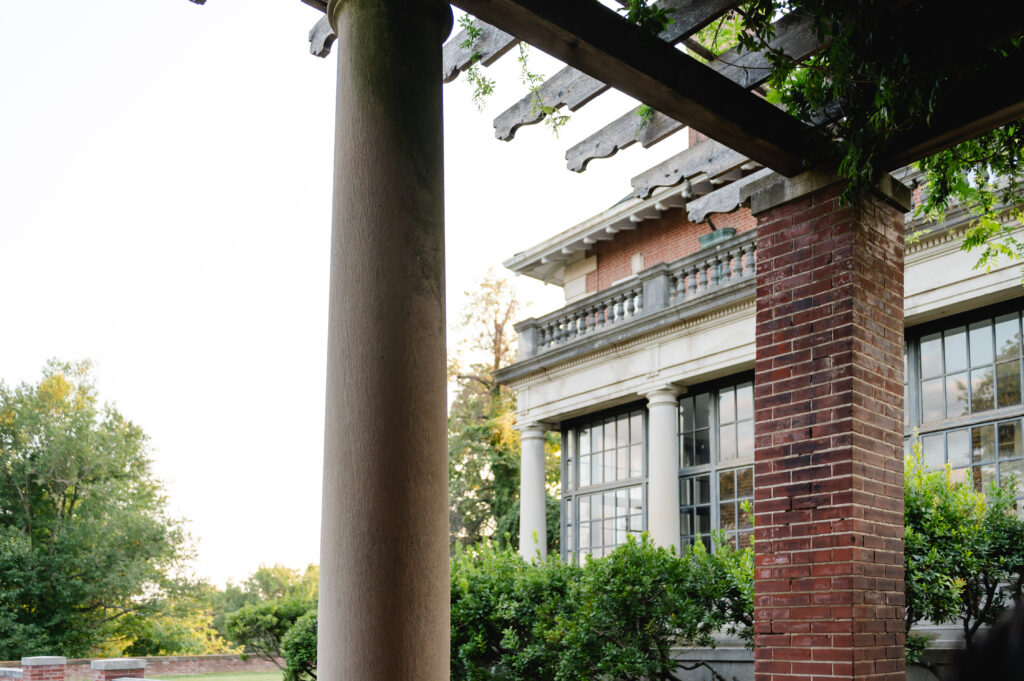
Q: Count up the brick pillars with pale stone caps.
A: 3